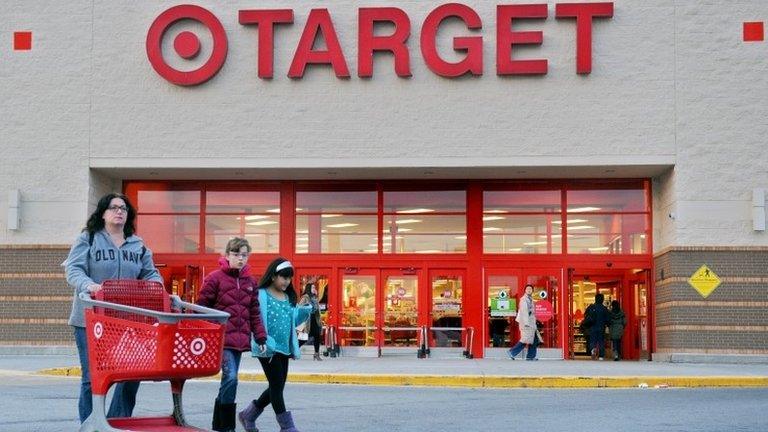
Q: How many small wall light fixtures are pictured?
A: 2